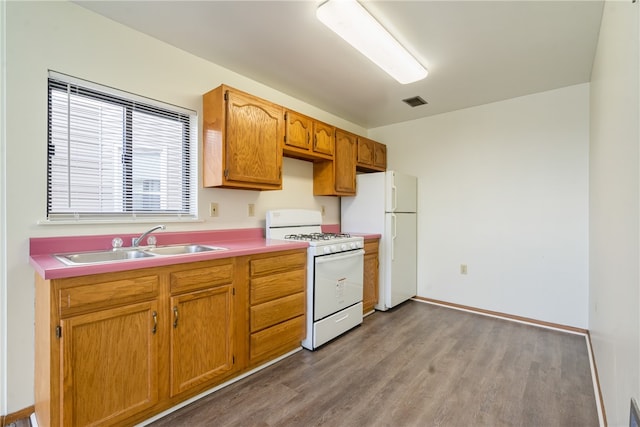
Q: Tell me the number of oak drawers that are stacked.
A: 4